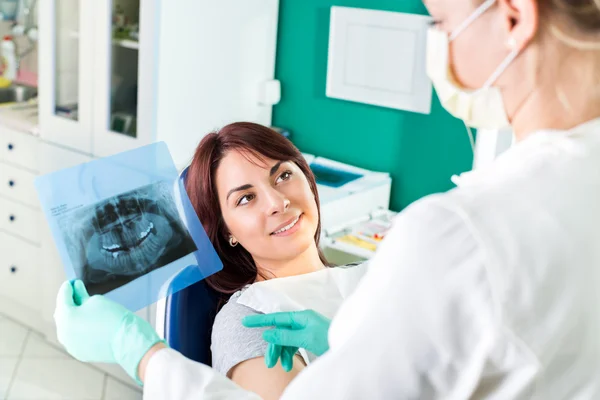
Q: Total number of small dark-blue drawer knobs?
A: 4